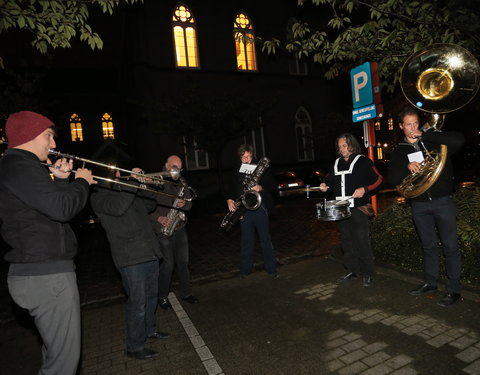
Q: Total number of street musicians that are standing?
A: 6